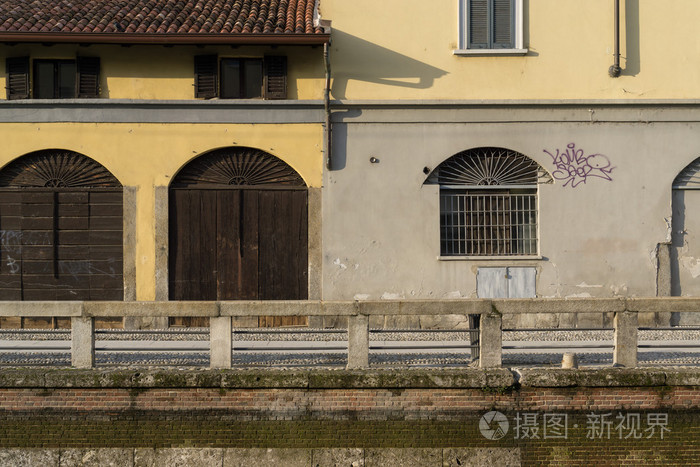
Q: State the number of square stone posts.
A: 5